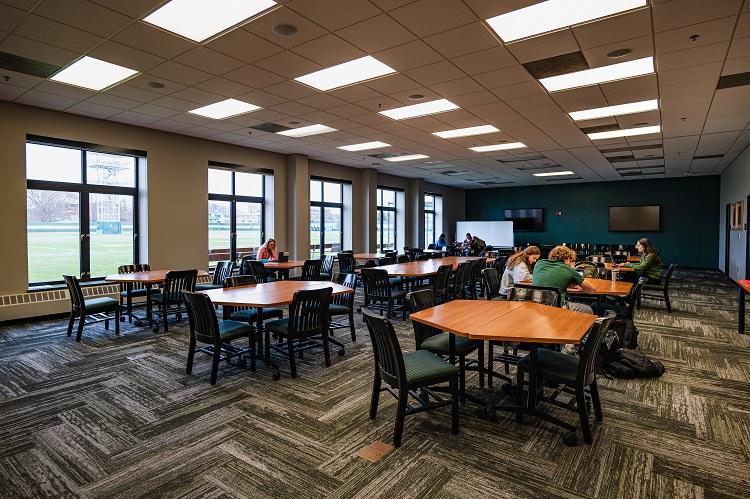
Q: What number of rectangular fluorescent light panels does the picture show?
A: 15